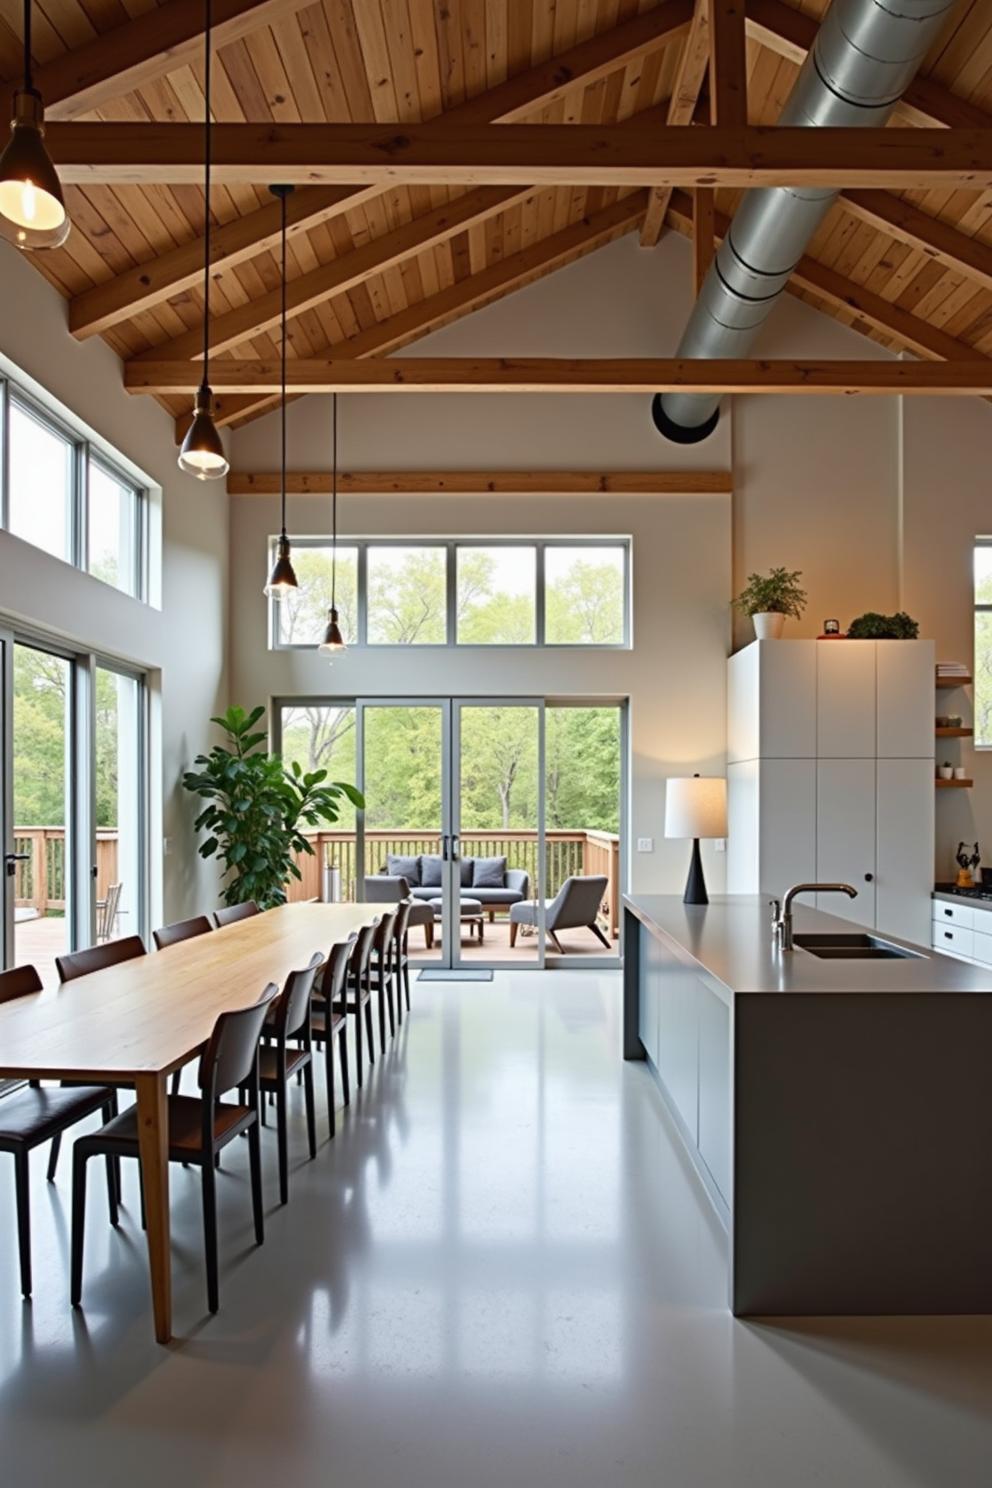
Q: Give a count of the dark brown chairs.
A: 10